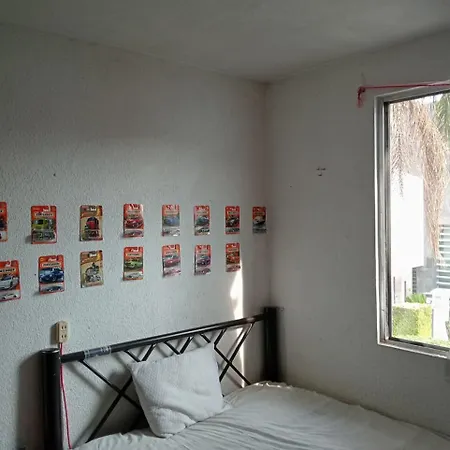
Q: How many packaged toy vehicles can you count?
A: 15